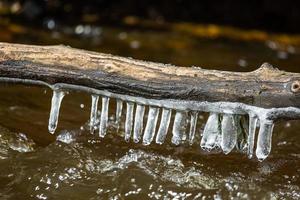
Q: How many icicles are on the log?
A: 14